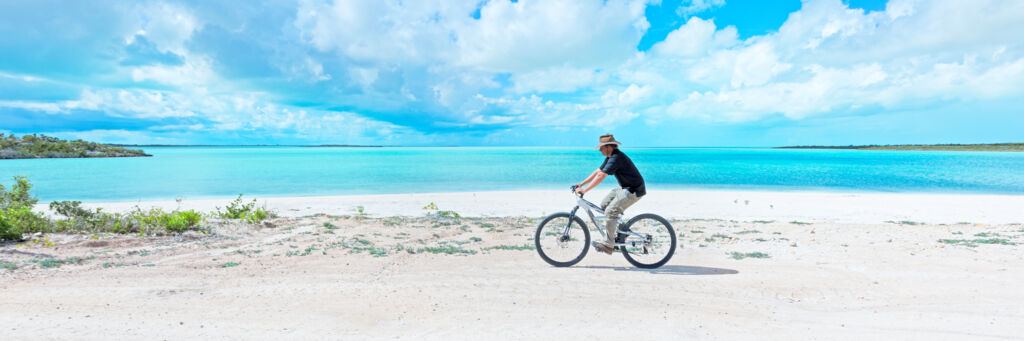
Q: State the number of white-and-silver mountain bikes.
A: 1